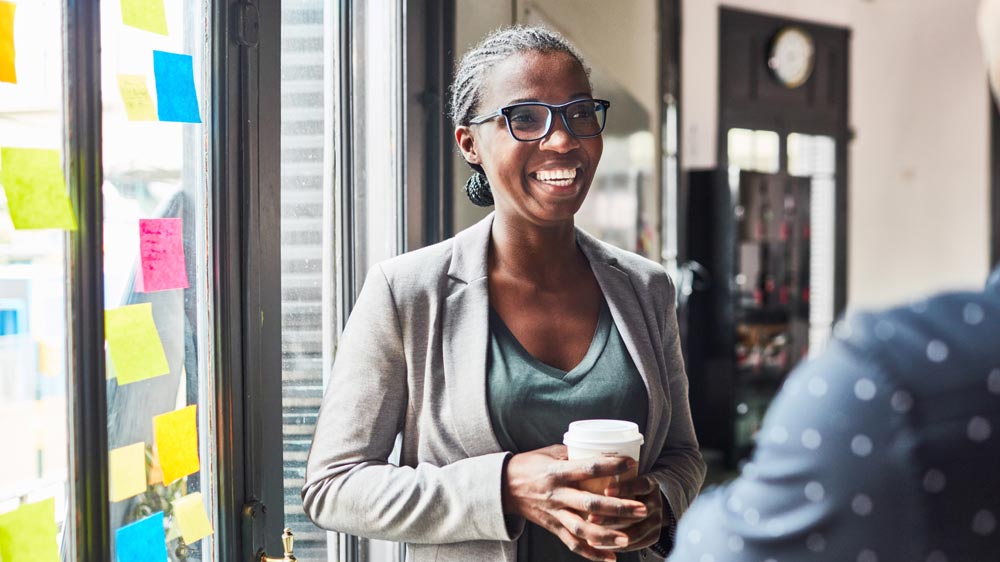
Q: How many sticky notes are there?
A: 12